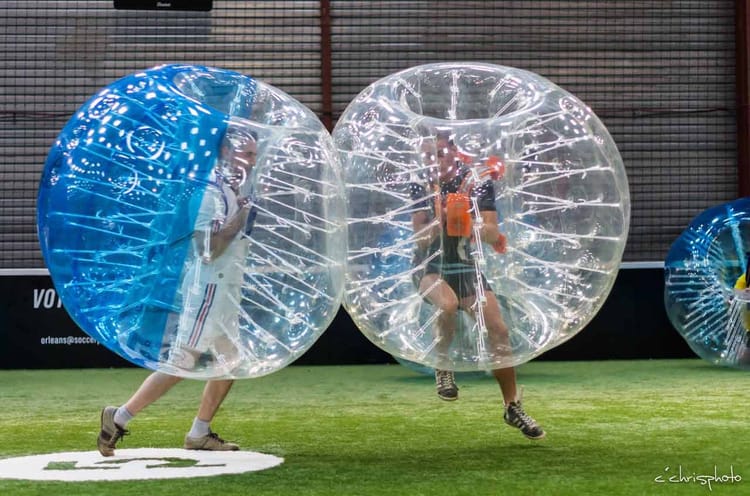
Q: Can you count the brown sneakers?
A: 2